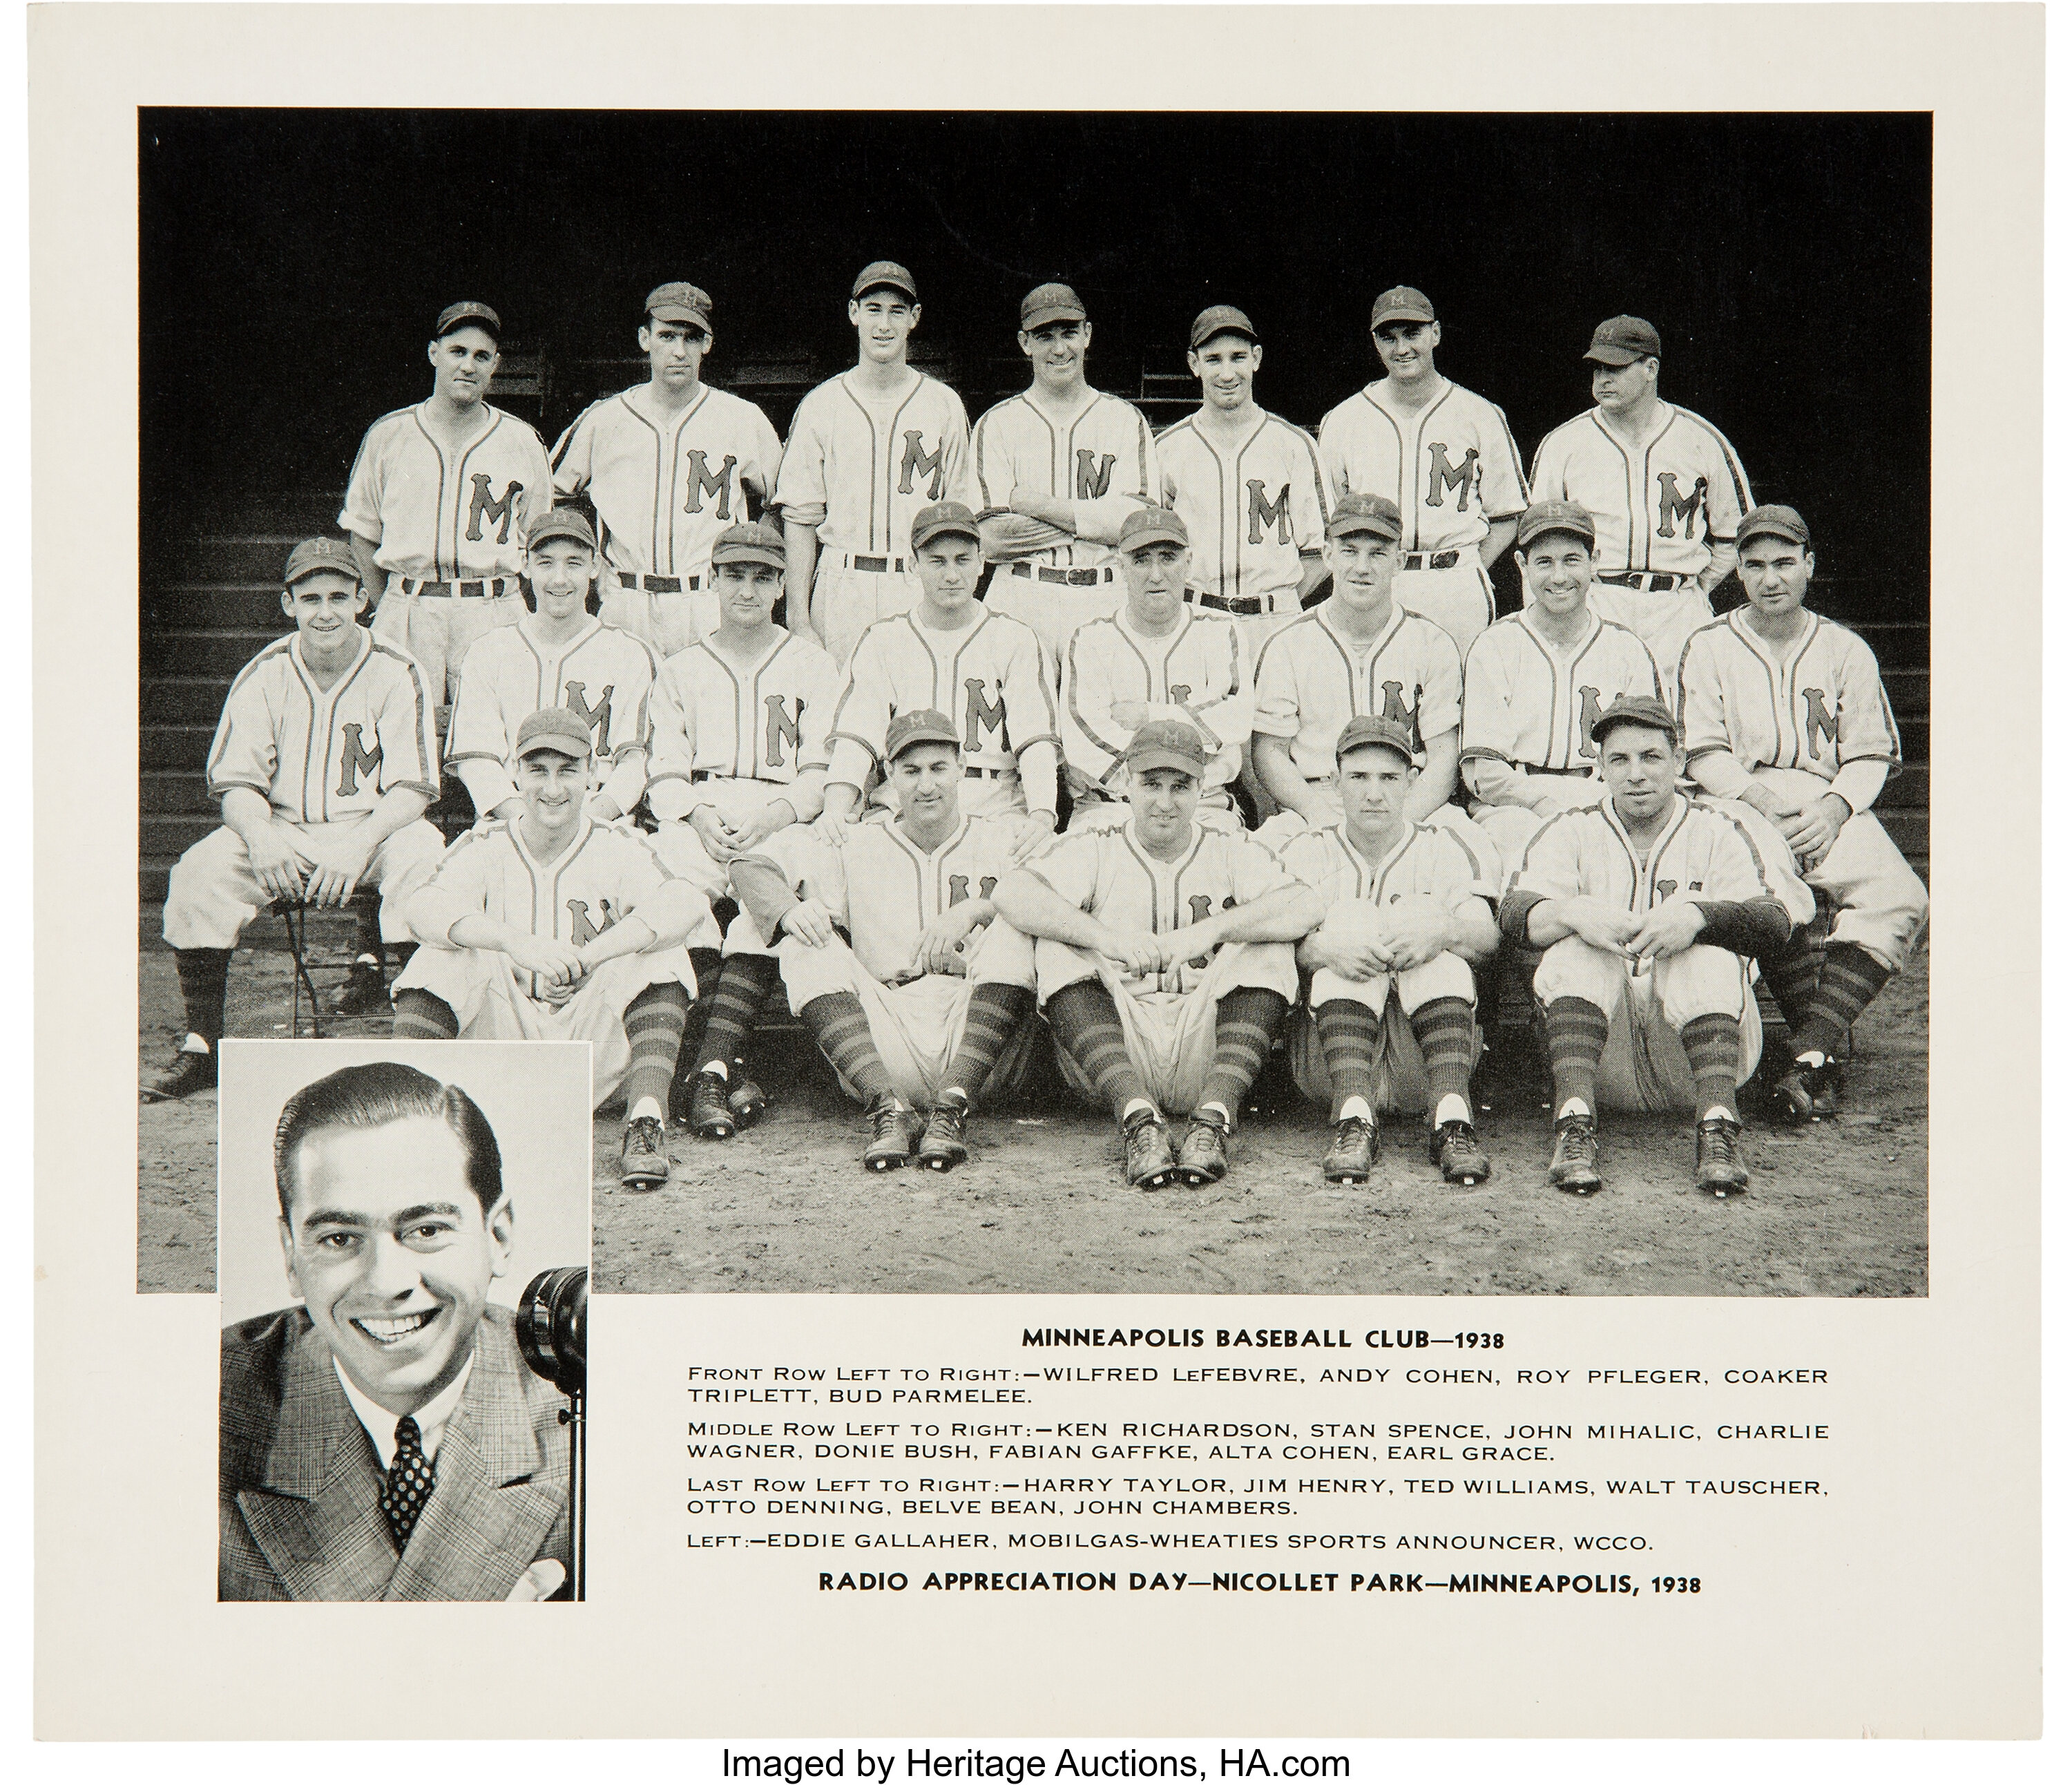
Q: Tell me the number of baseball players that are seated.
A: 13